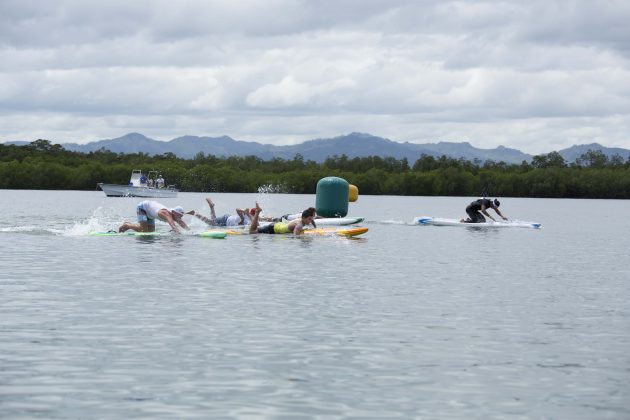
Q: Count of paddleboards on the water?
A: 5